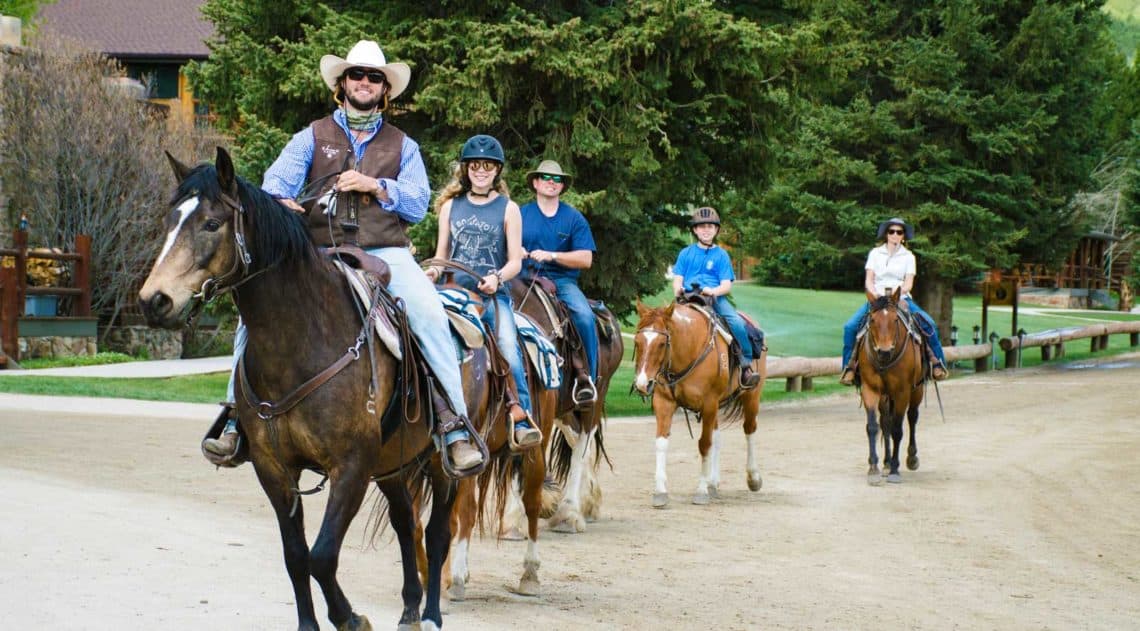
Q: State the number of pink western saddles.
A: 0